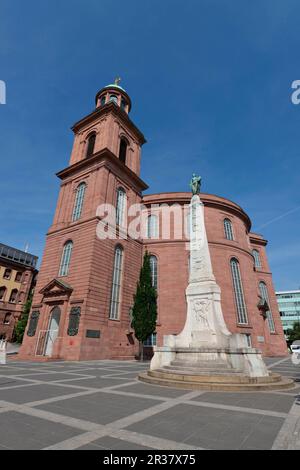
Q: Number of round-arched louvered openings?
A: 2